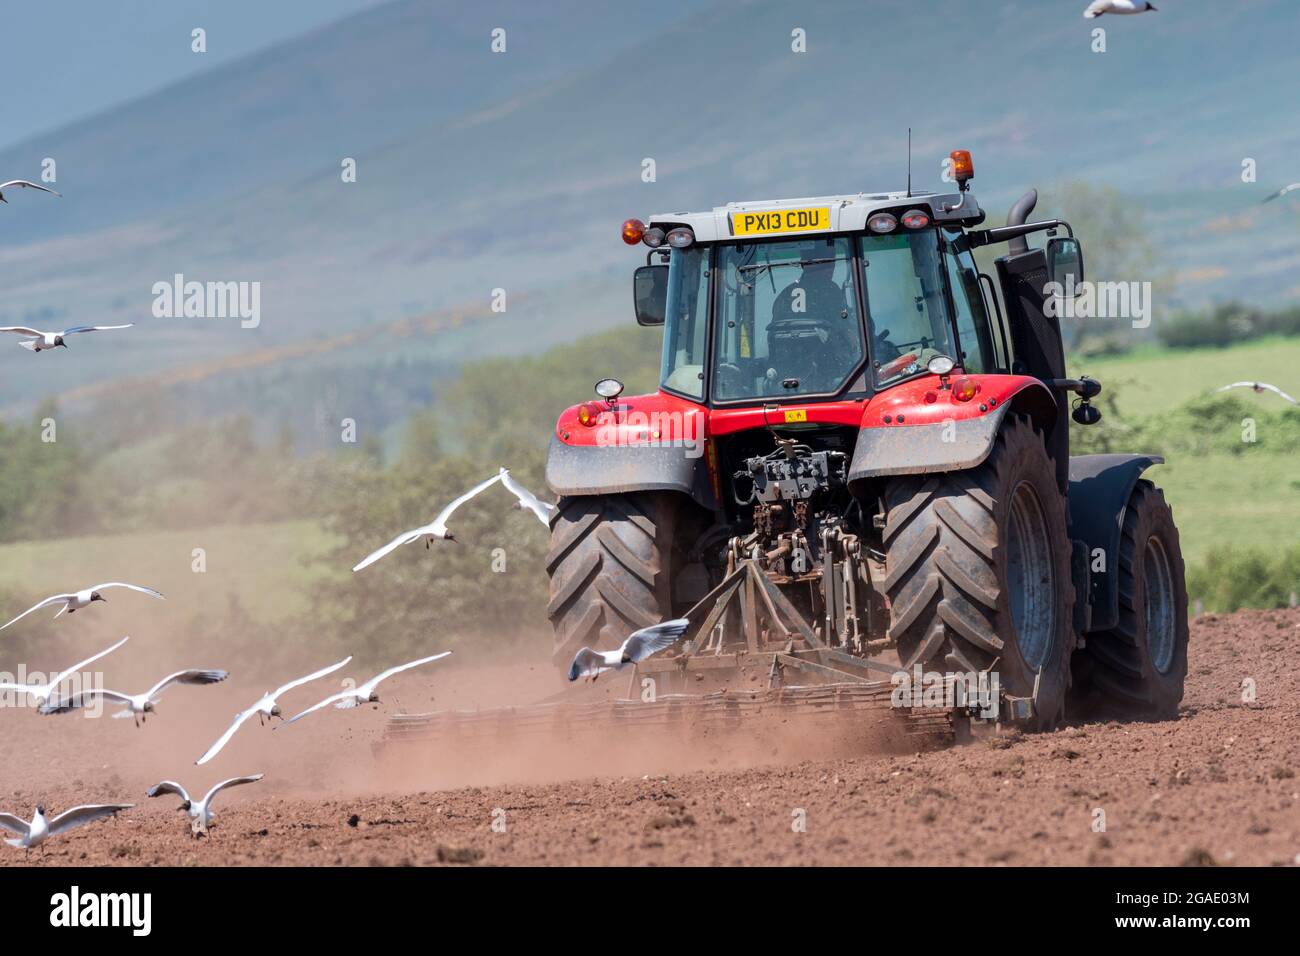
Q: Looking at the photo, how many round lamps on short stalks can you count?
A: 2